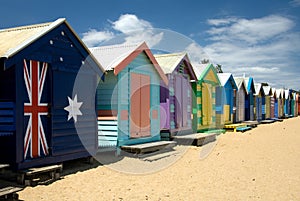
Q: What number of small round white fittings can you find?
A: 5